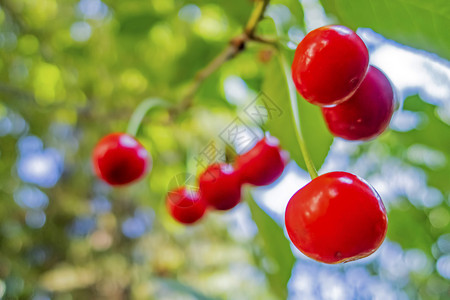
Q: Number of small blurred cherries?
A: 4